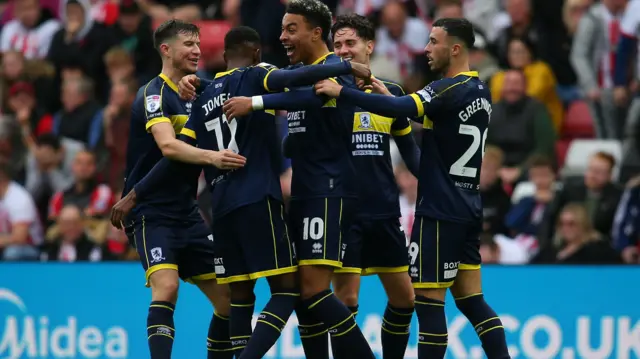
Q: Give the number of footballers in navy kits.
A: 5